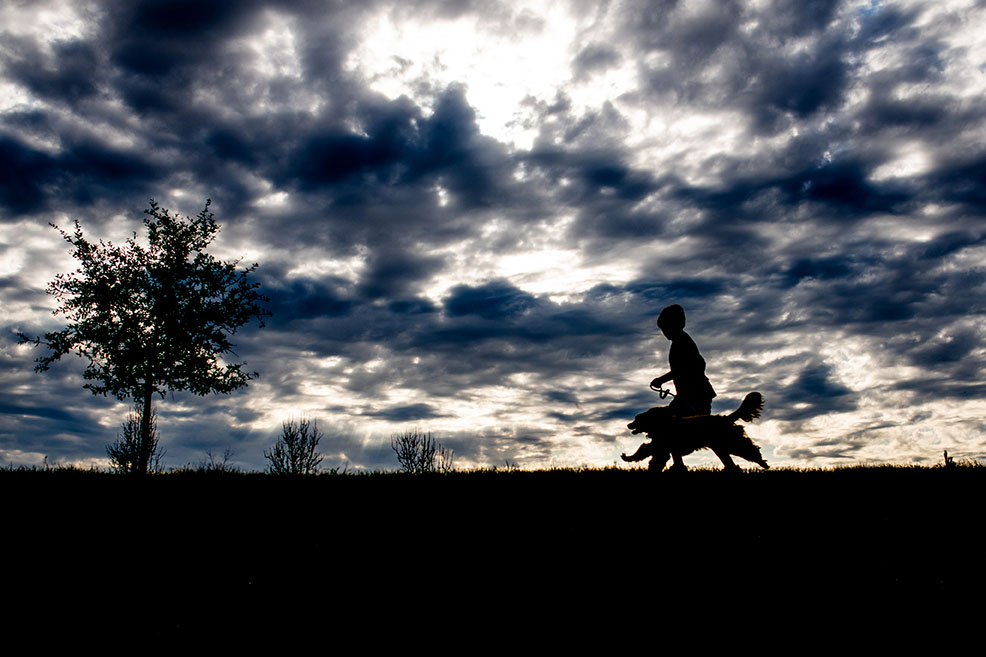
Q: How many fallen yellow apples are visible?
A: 0